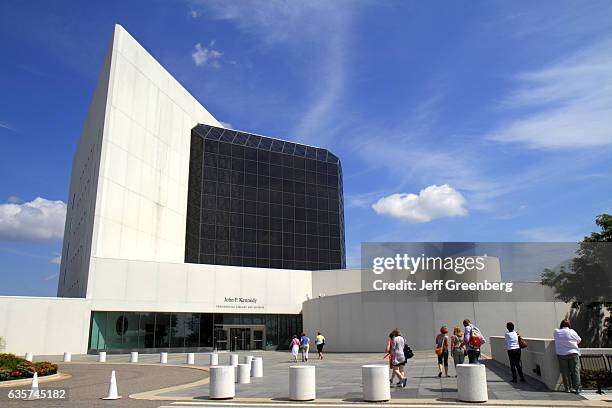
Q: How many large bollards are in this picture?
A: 4